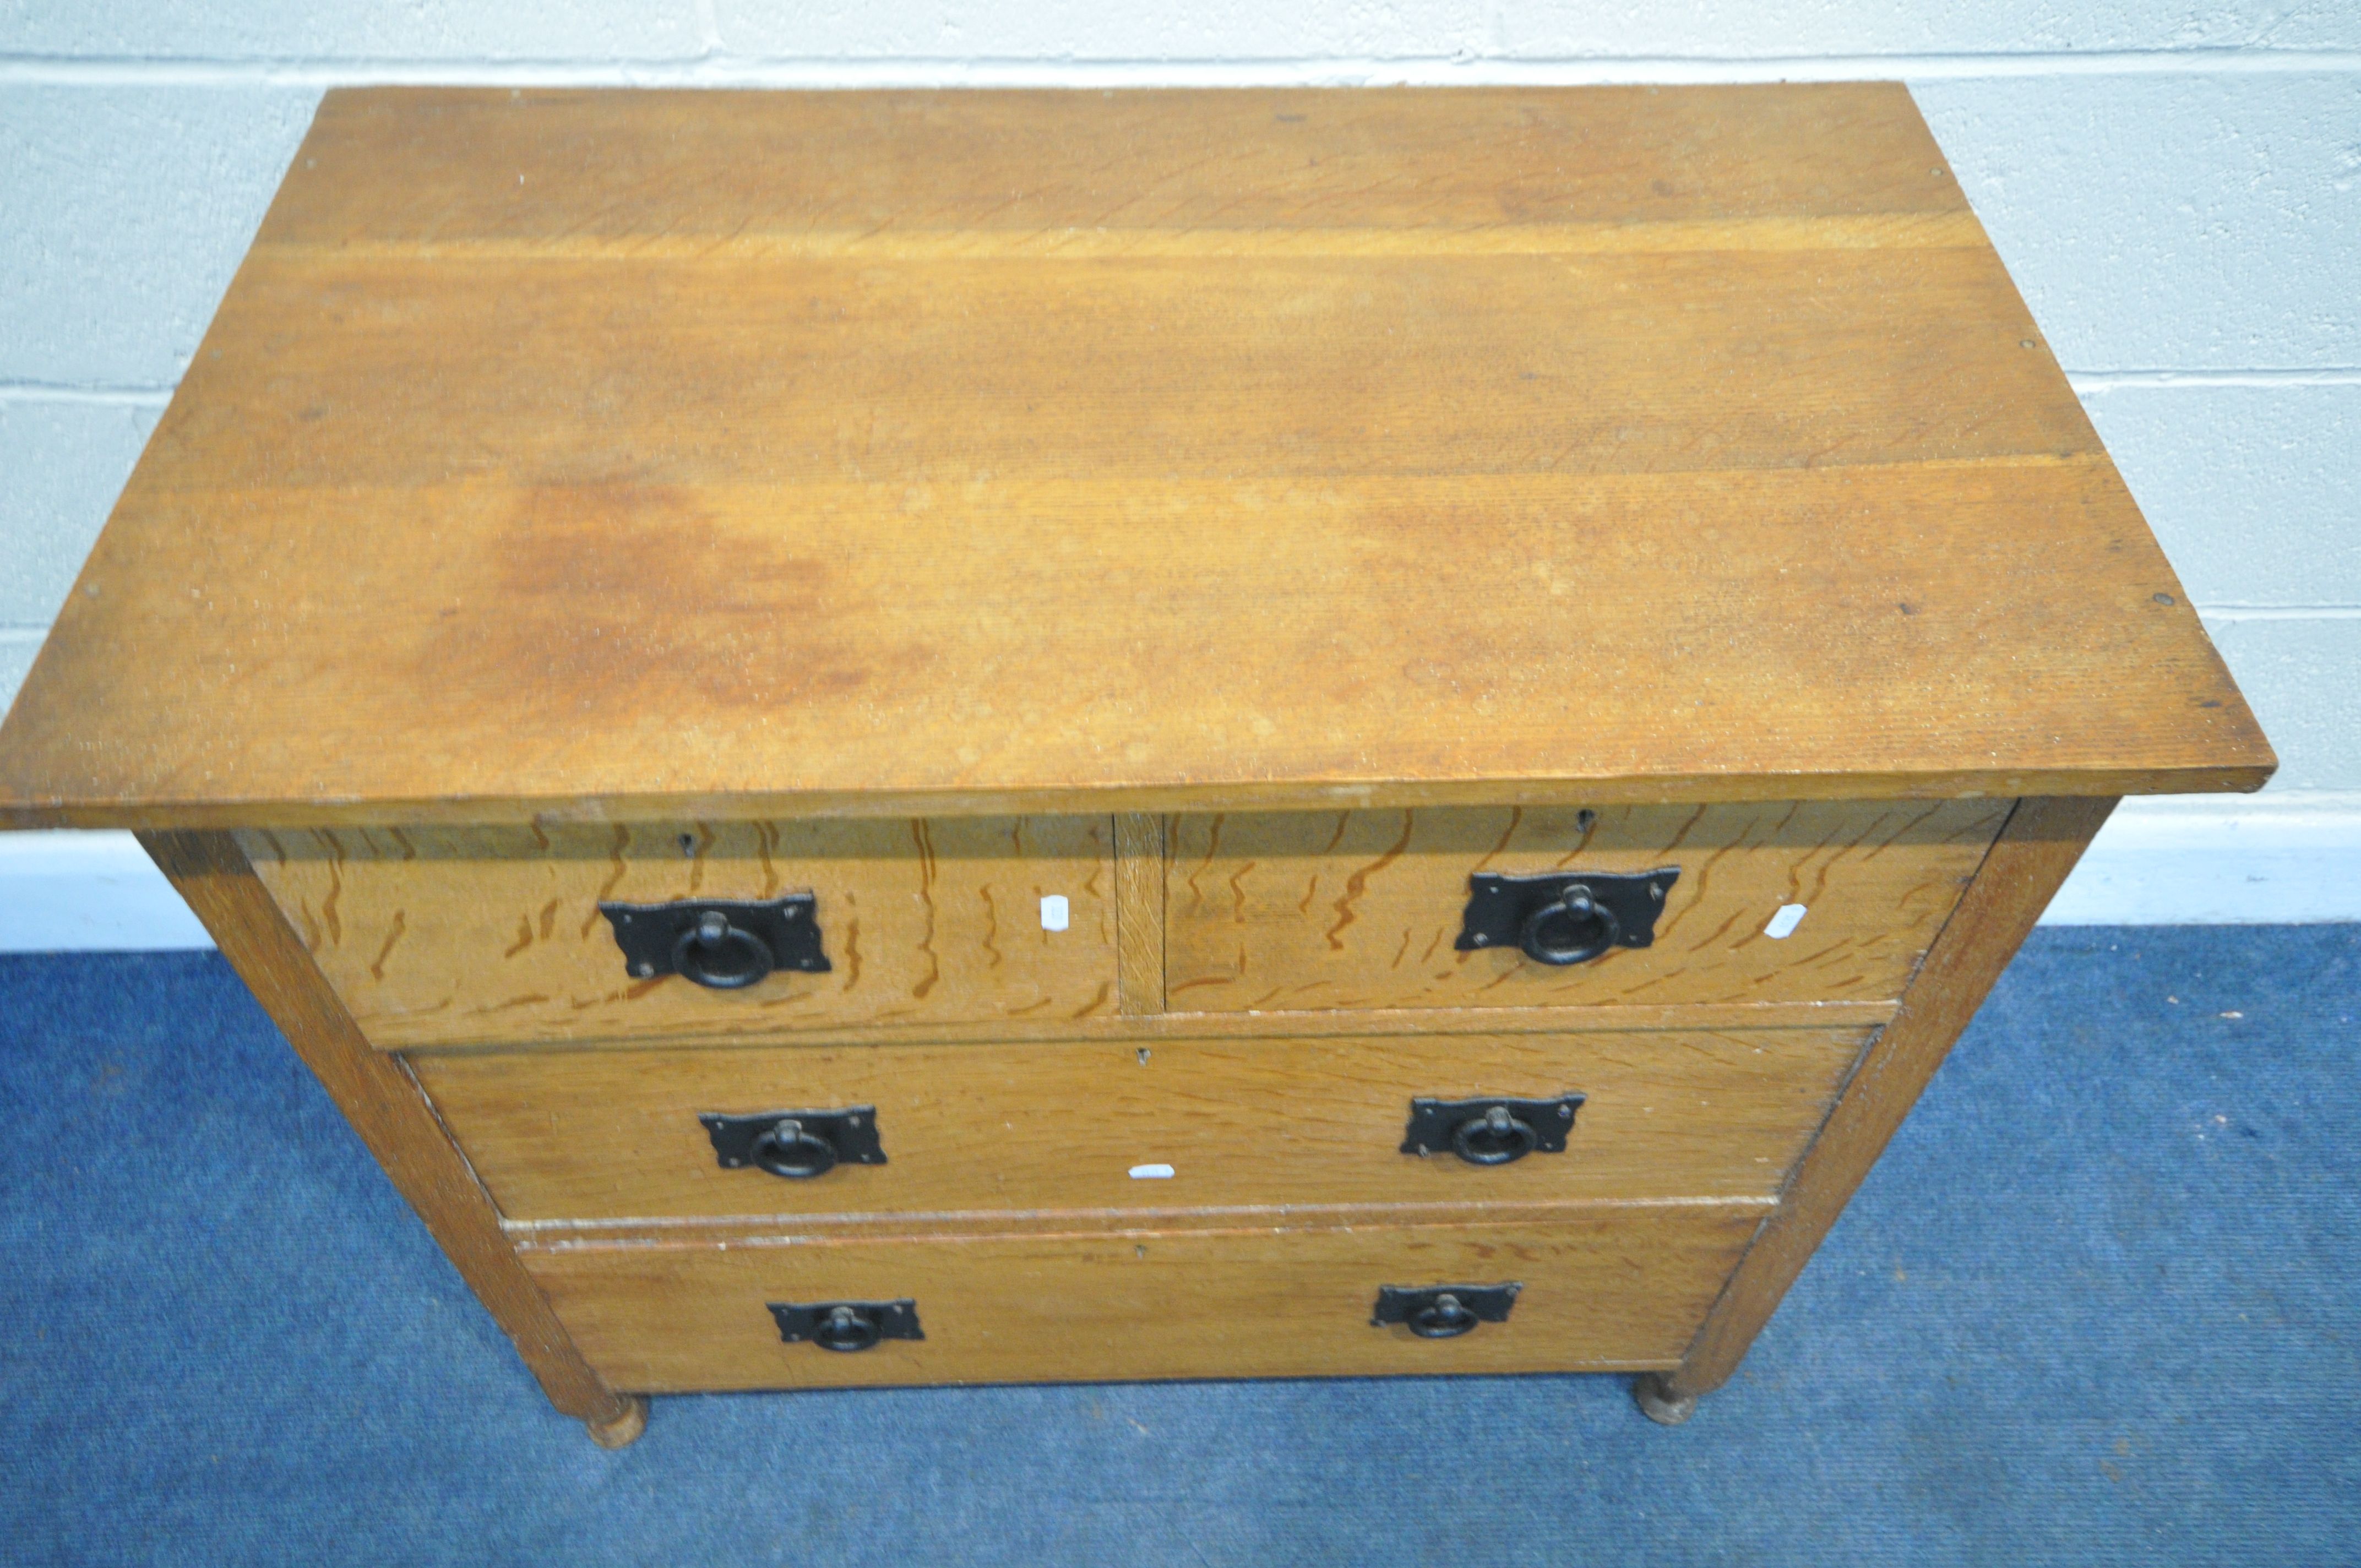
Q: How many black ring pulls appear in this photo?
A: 6